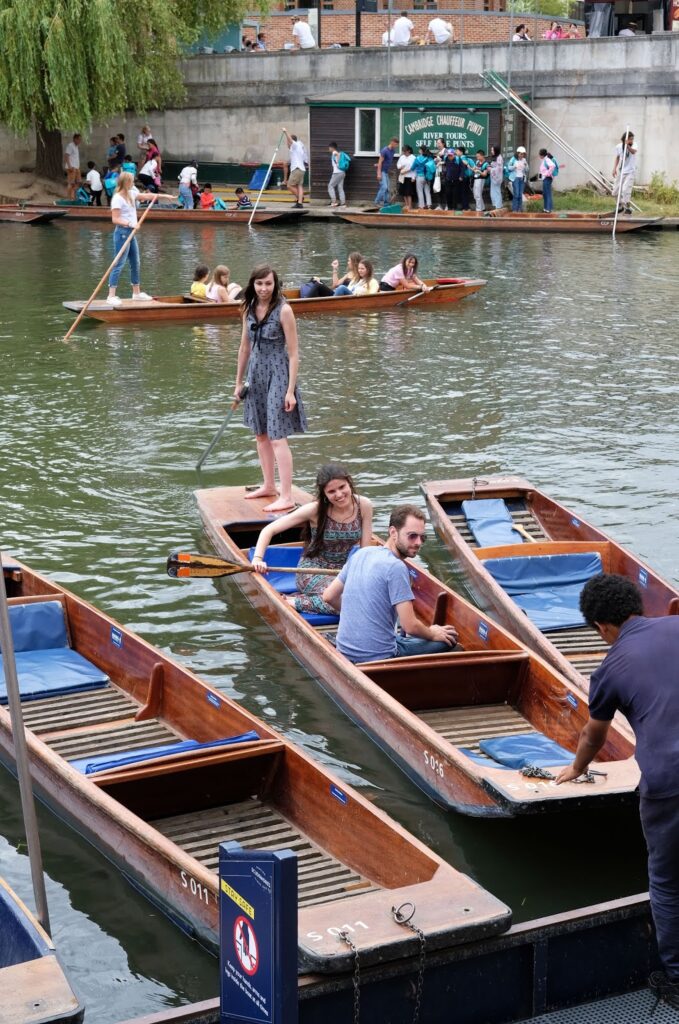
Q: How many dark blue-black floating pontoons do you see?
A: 1